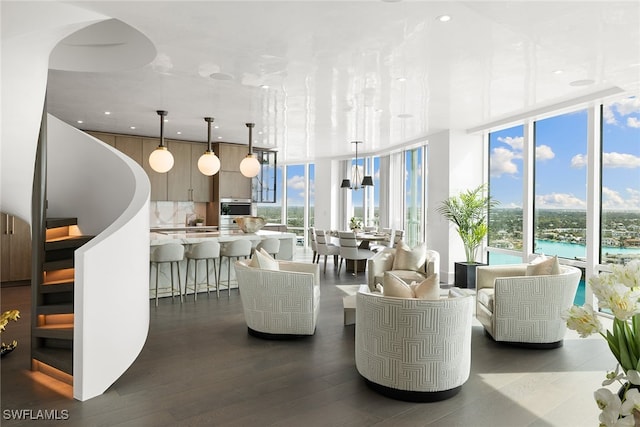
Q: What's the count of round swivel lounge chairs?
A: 4